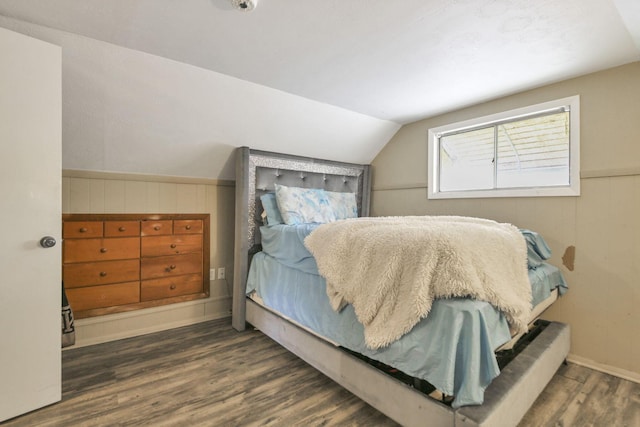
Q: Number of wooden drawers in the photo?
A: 10